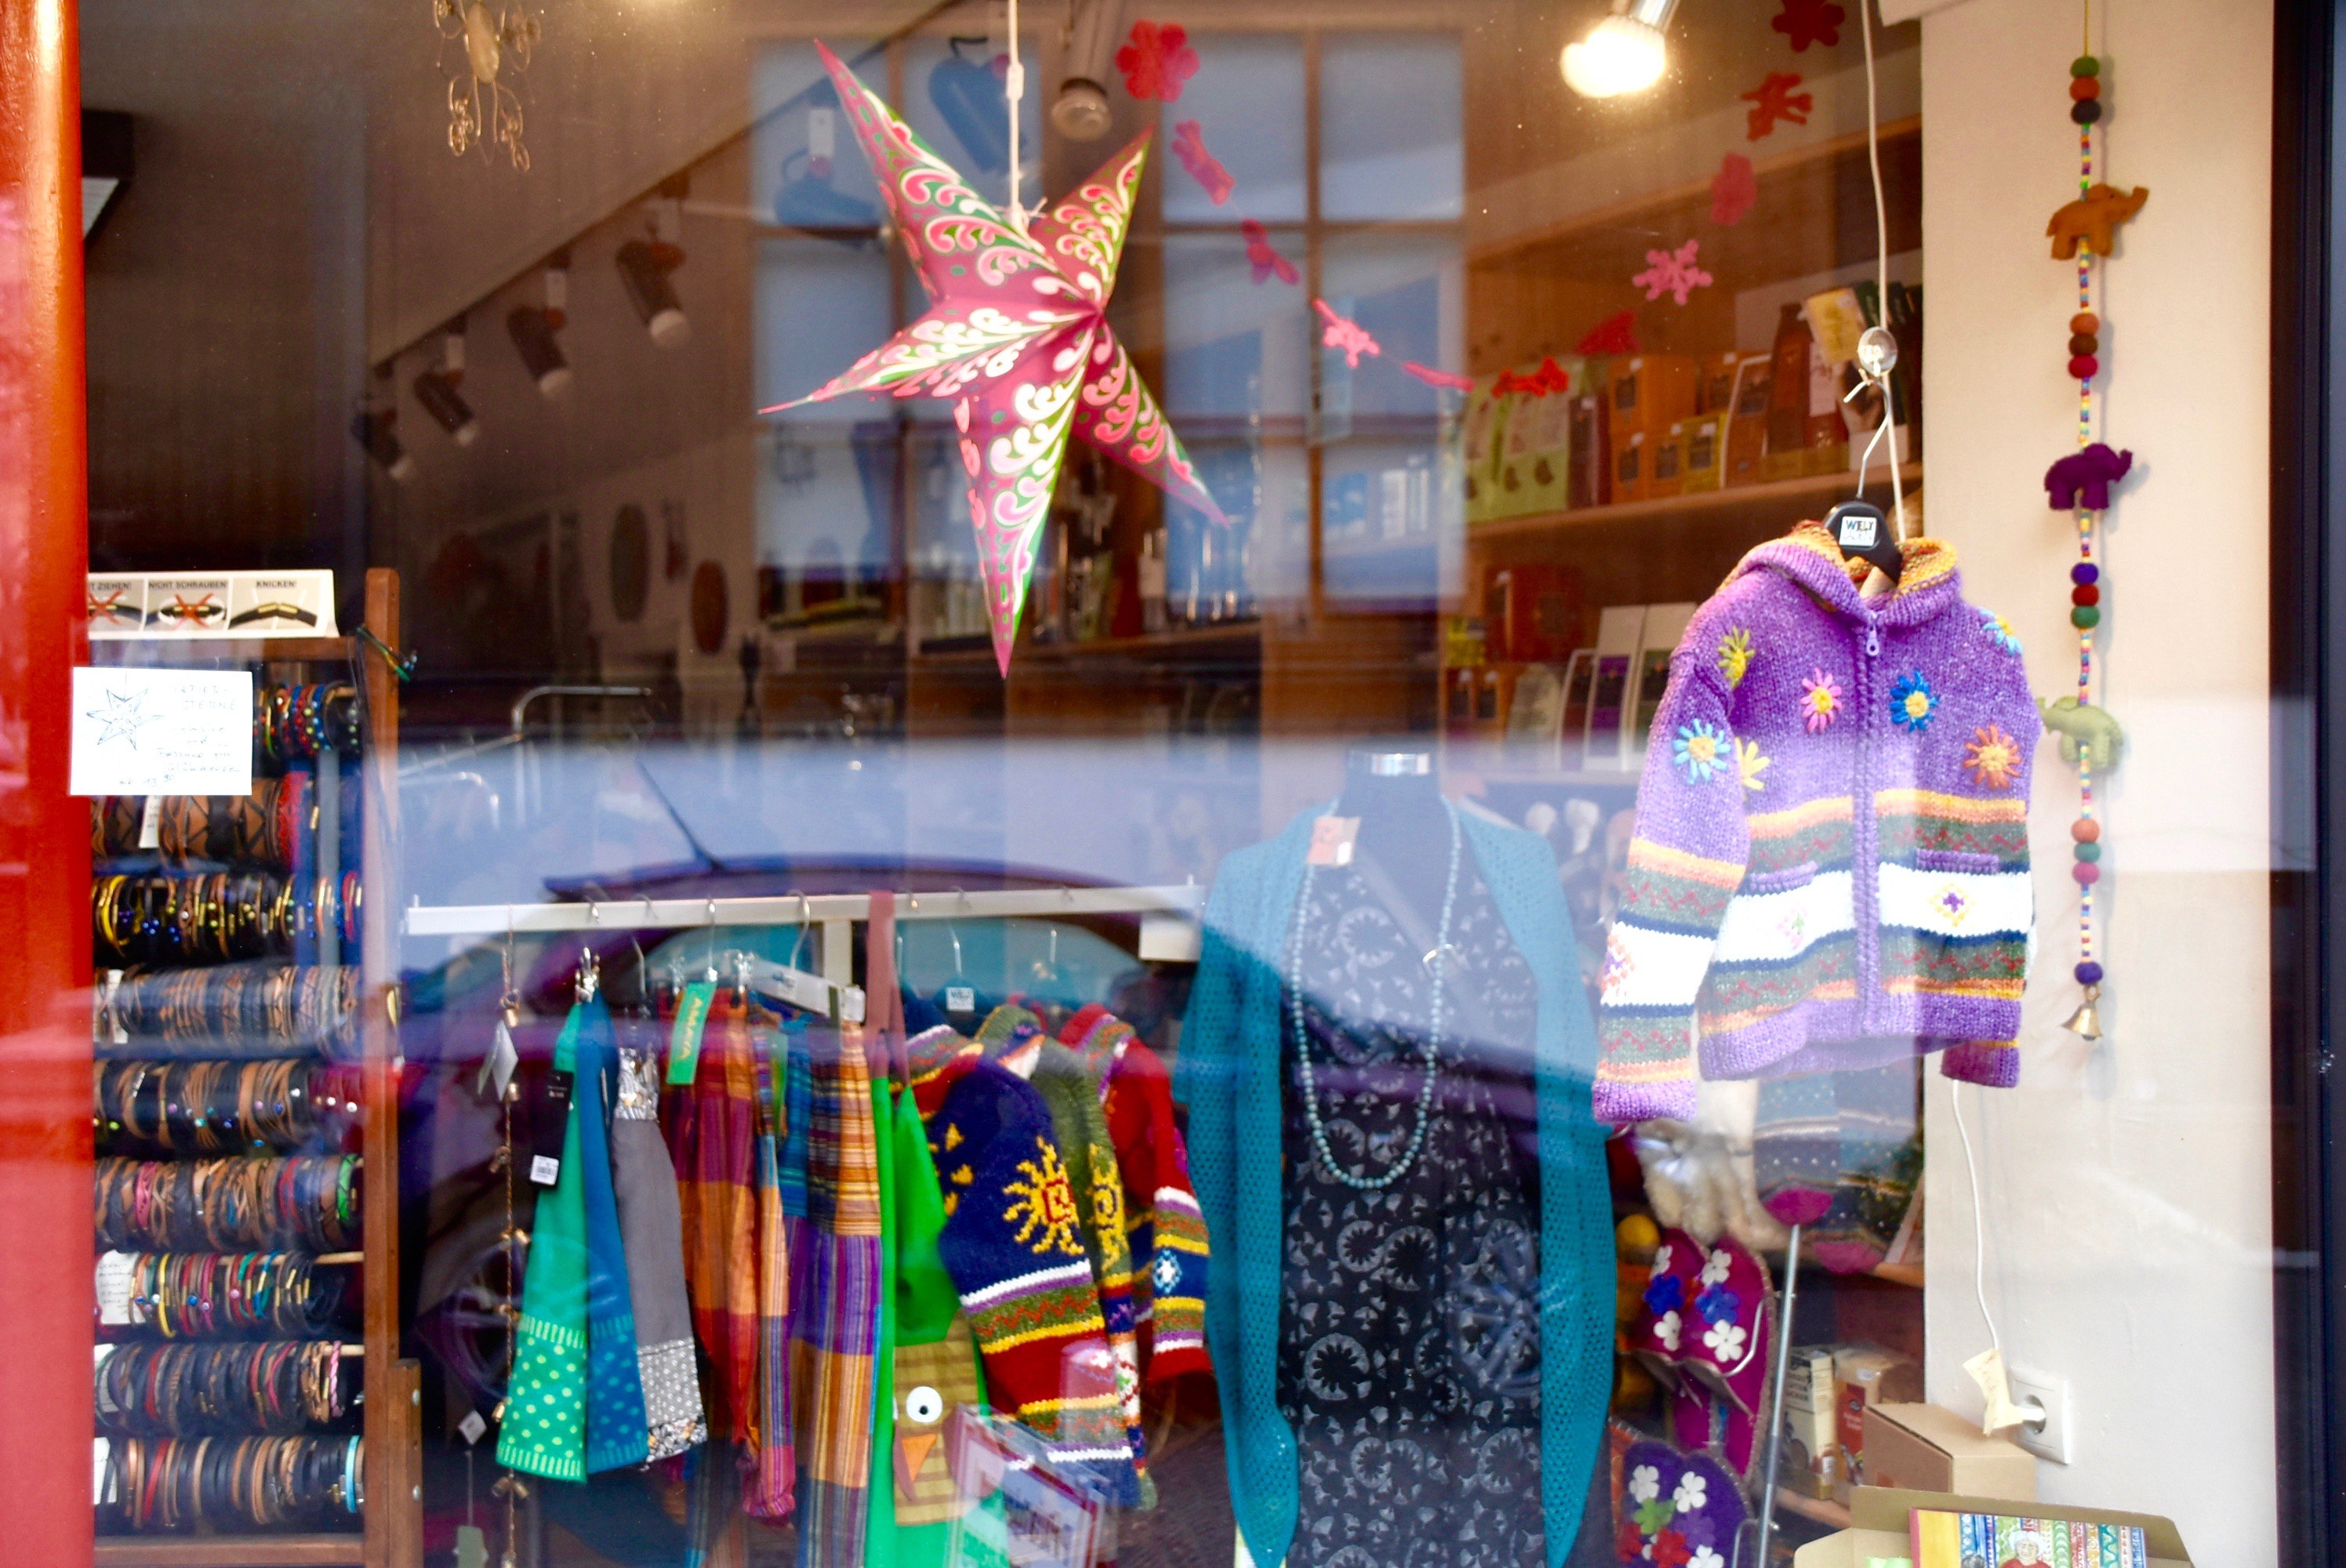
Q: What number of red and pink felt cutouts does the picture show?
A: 11